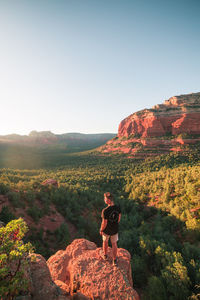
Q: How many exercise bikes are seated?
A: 0